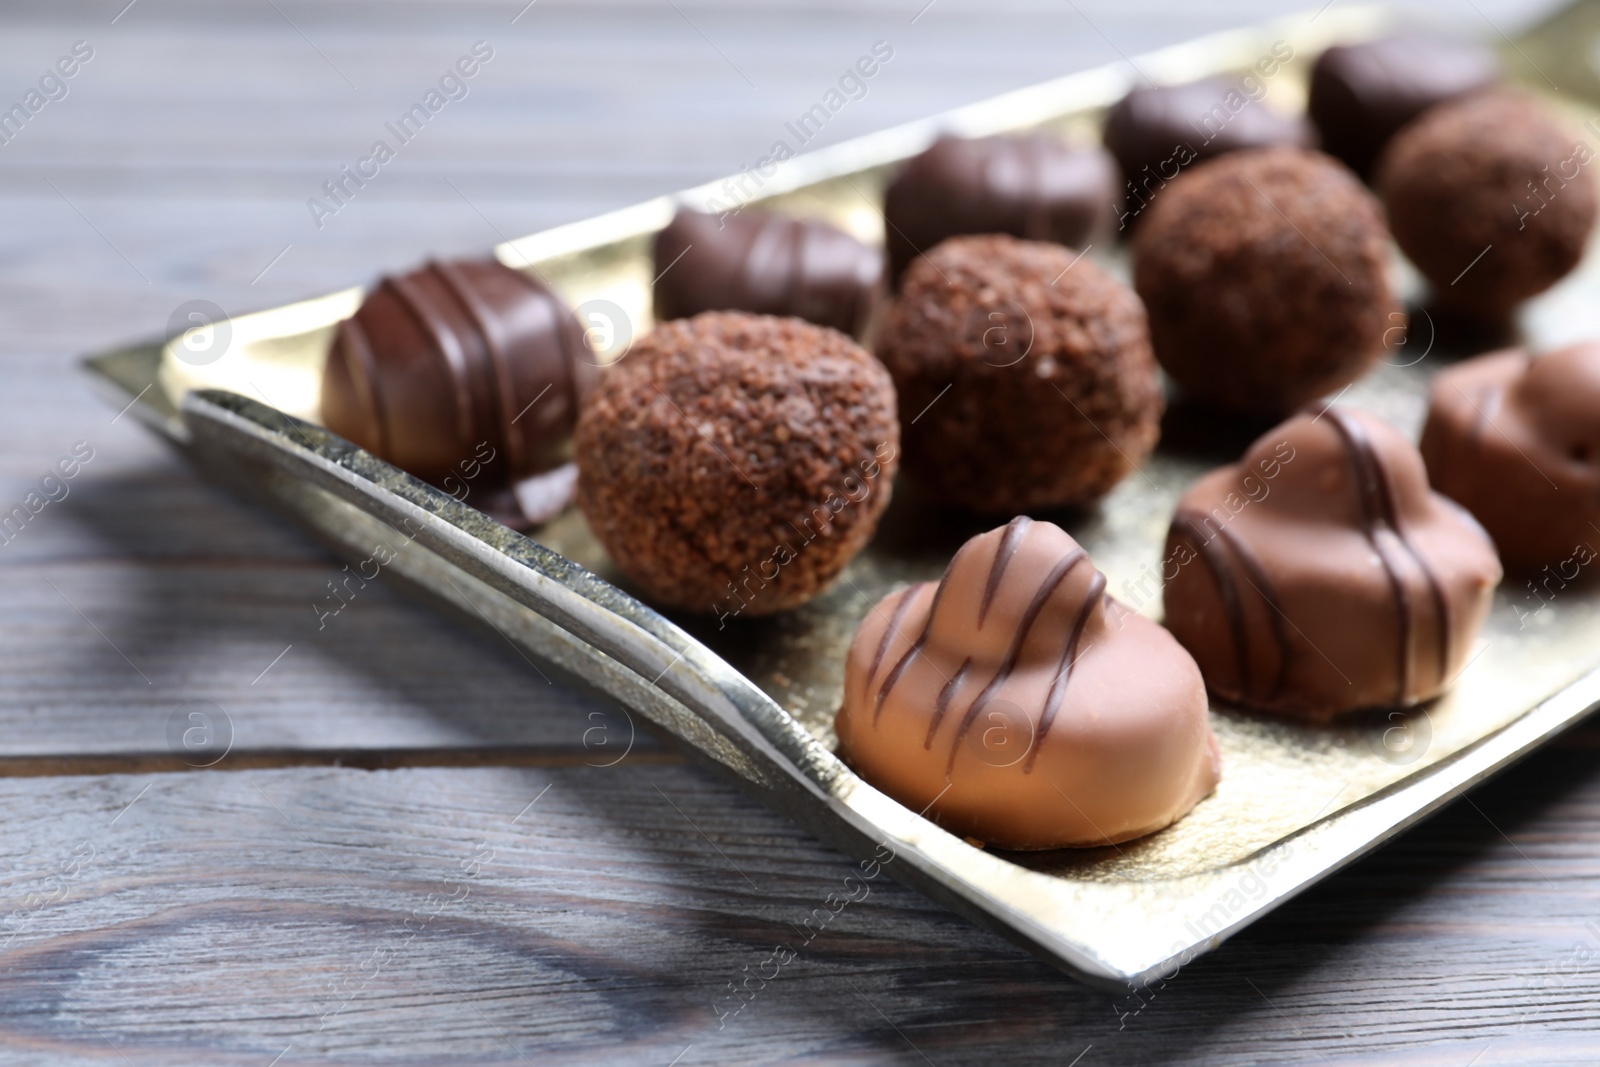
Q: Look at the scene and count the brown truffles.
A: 4